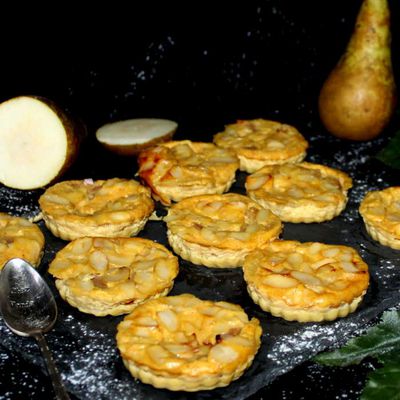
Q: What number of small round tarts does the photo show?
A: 10